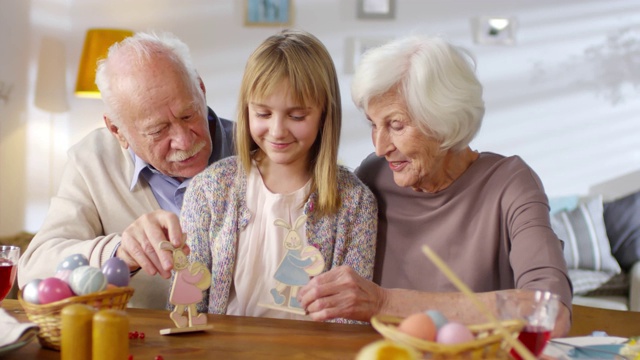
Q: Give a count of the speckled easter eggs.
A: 1